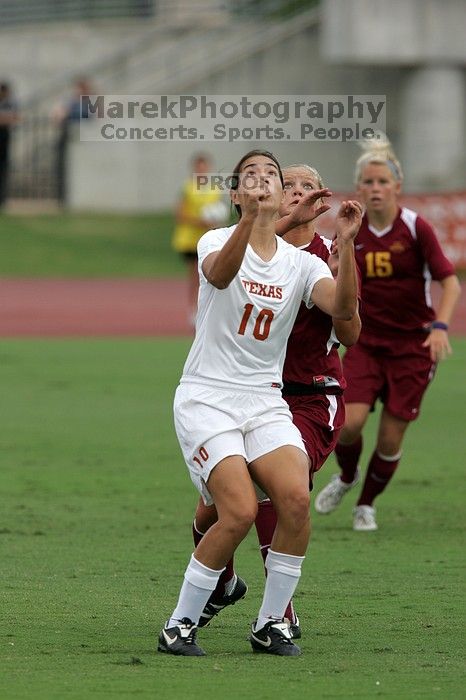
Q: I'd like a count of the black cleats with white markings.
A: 4